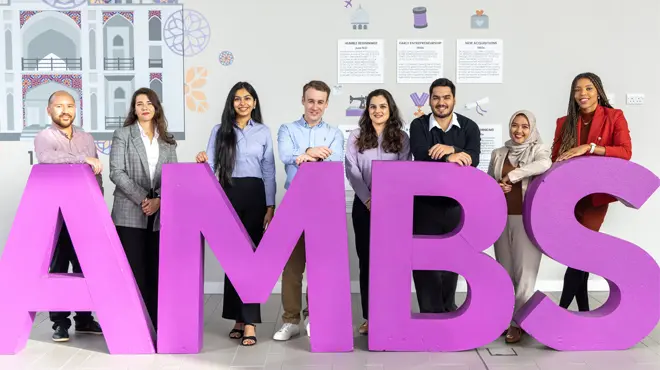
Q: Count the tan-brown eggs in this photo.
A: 0